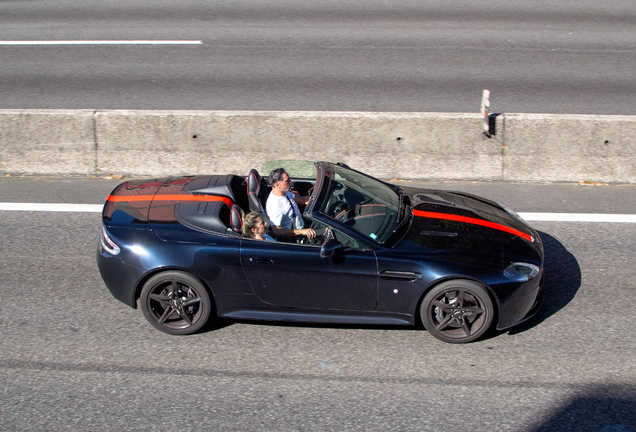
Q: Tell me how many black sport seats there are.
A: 2